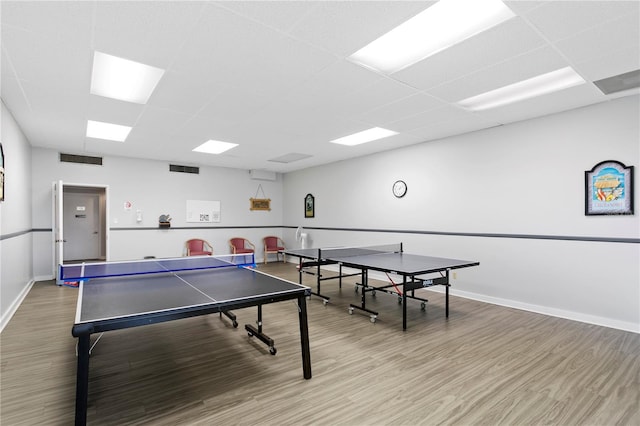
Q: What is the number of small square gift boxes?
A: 0